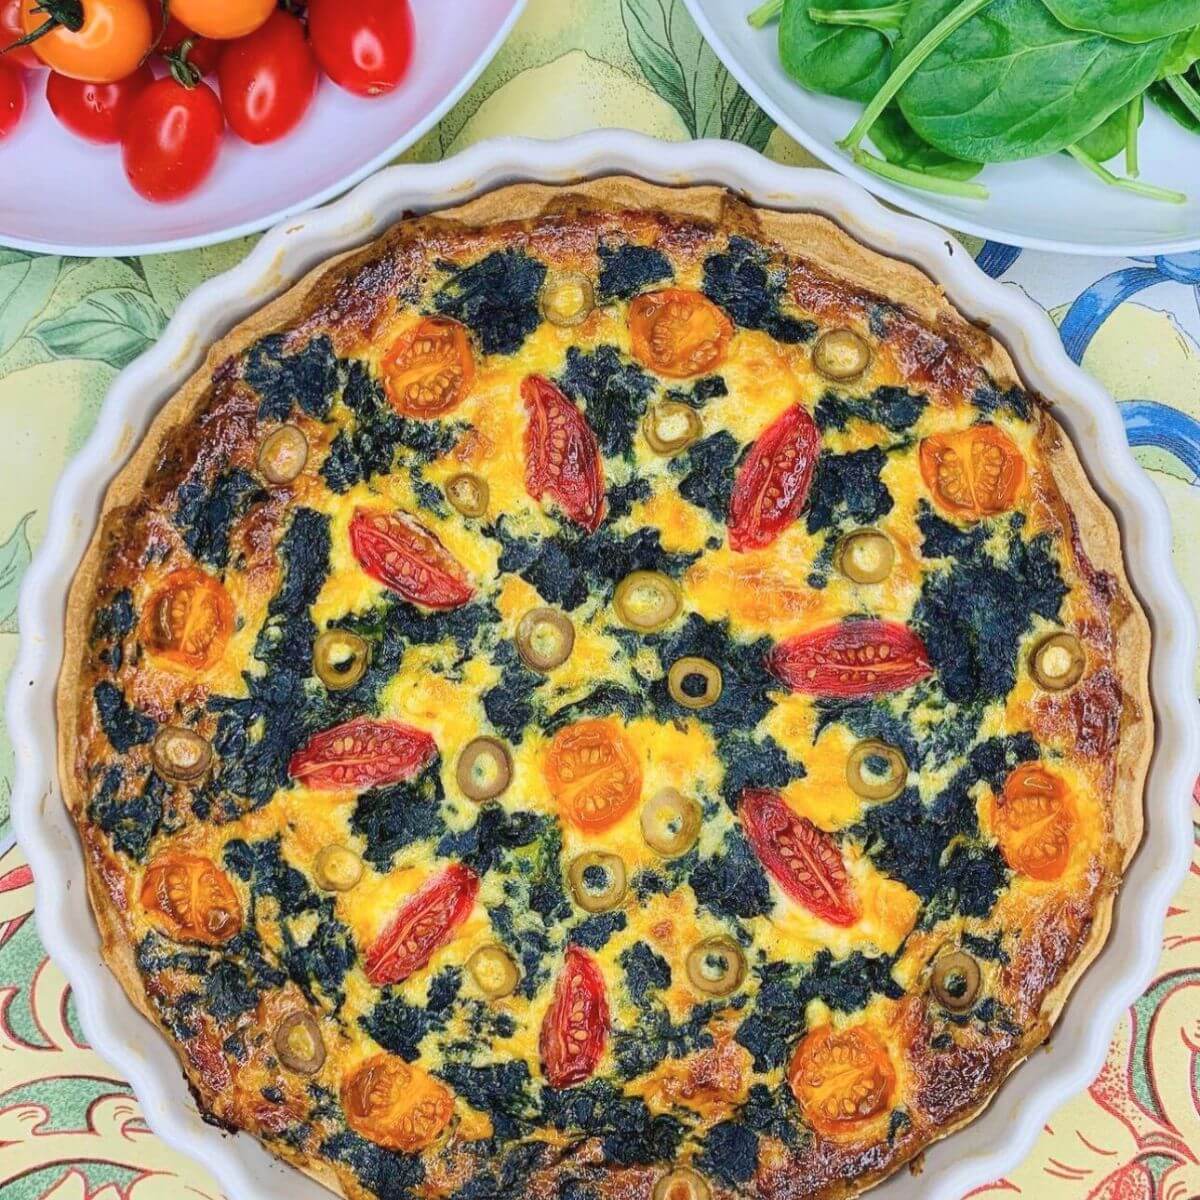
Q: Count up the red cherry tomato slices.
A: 8